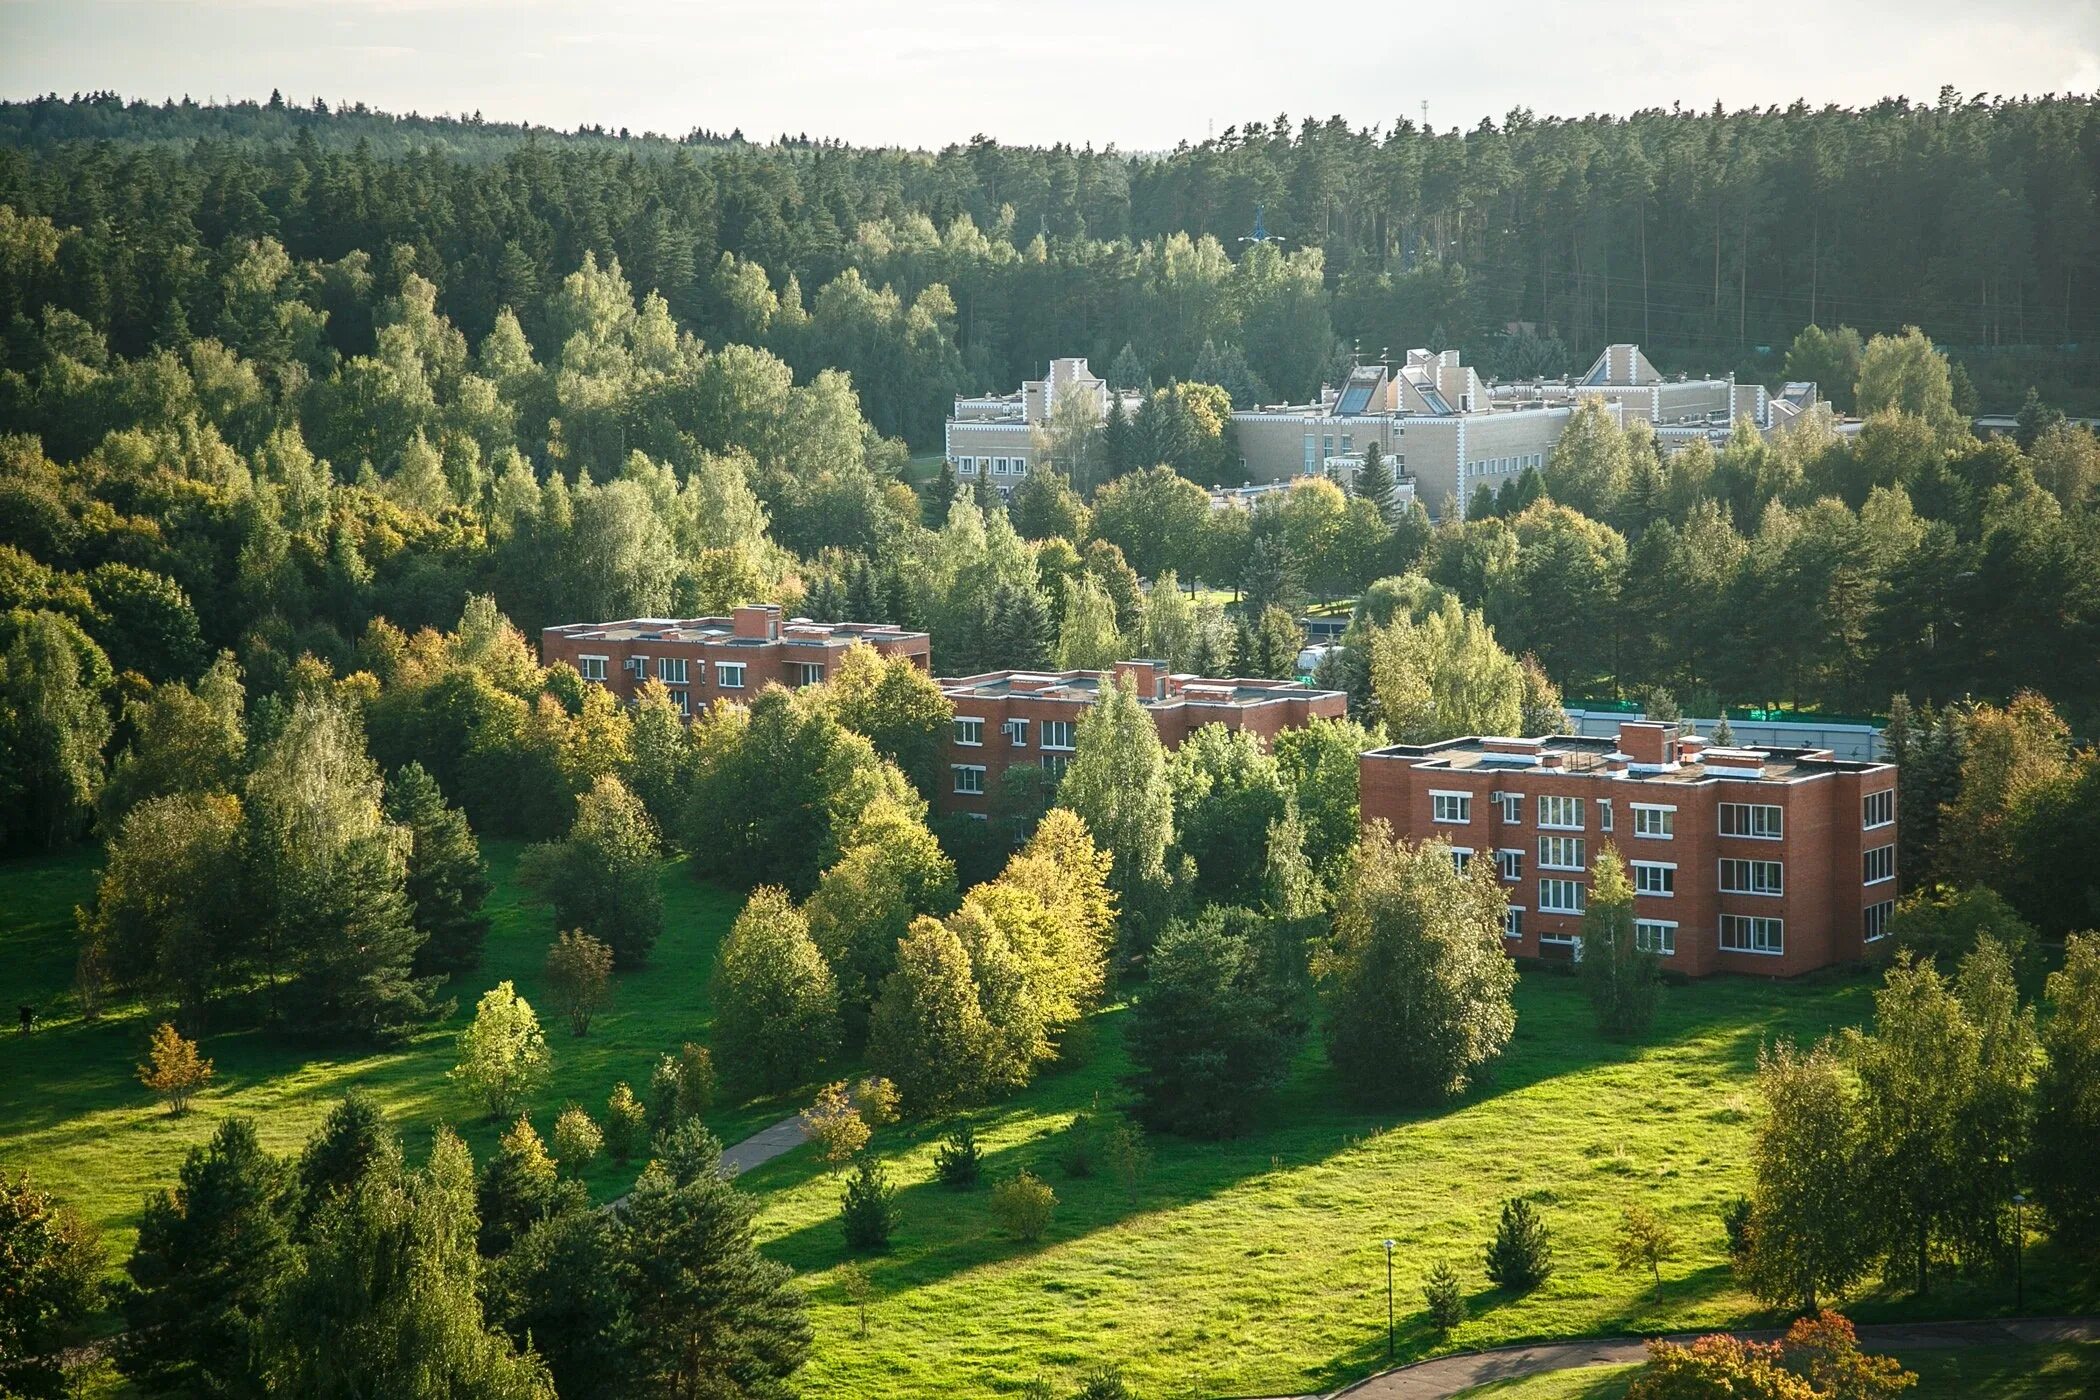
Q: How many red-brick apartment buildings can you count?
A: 3